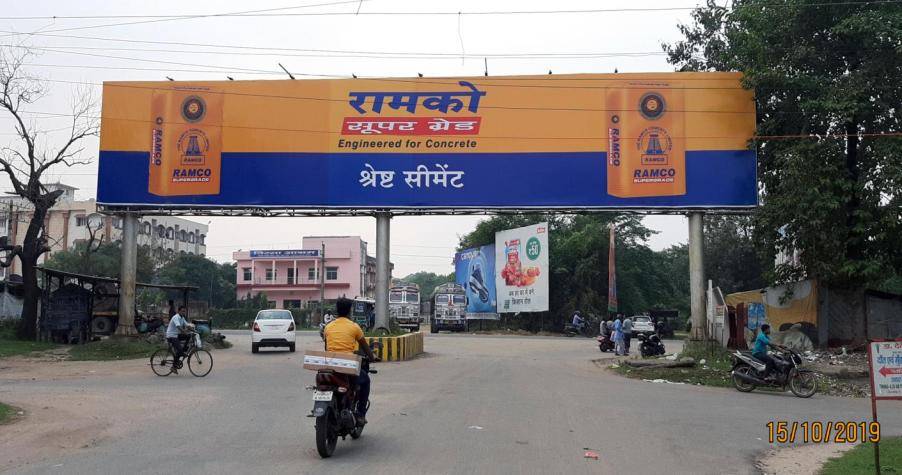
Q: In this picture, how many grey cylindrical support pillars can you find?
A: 3